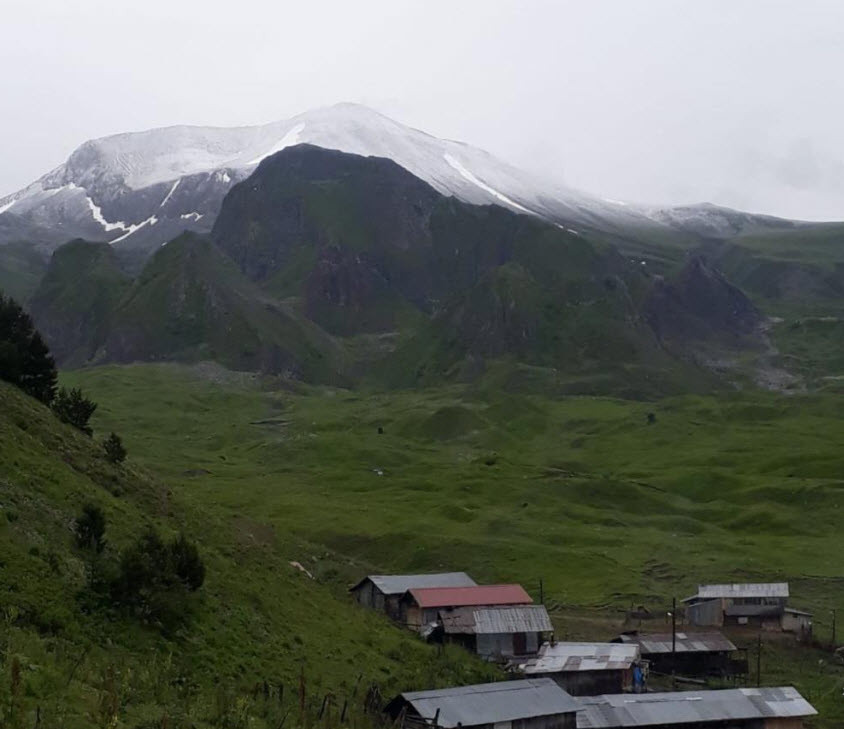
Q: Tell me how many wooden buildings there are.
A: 8